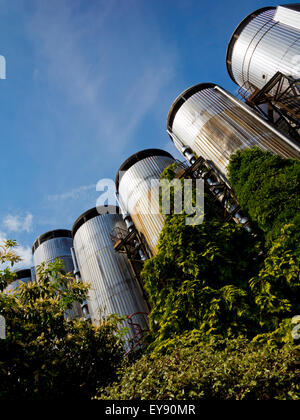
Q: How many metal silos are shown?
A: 6